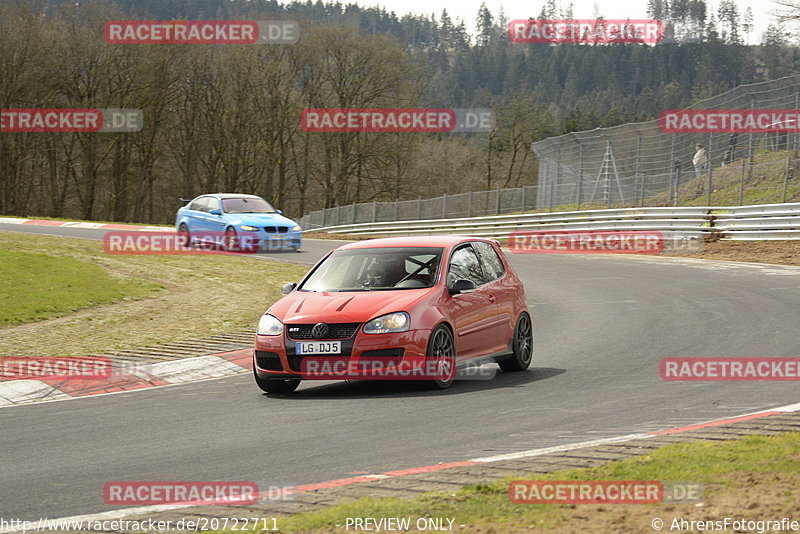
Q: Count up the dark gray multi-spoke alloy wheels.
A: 2